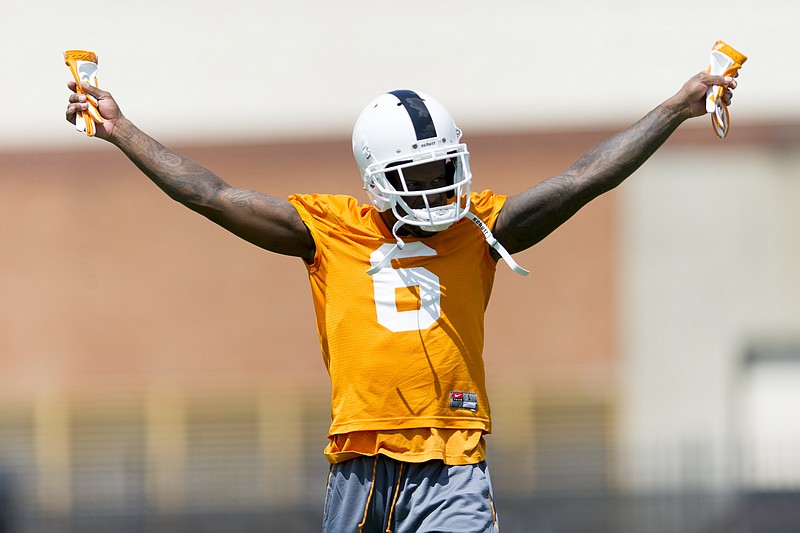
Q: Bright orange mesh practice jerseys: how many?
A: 1